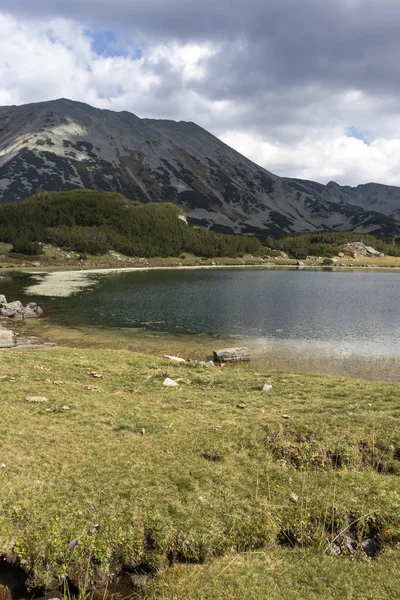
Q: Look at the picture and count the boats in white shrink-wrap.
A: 0